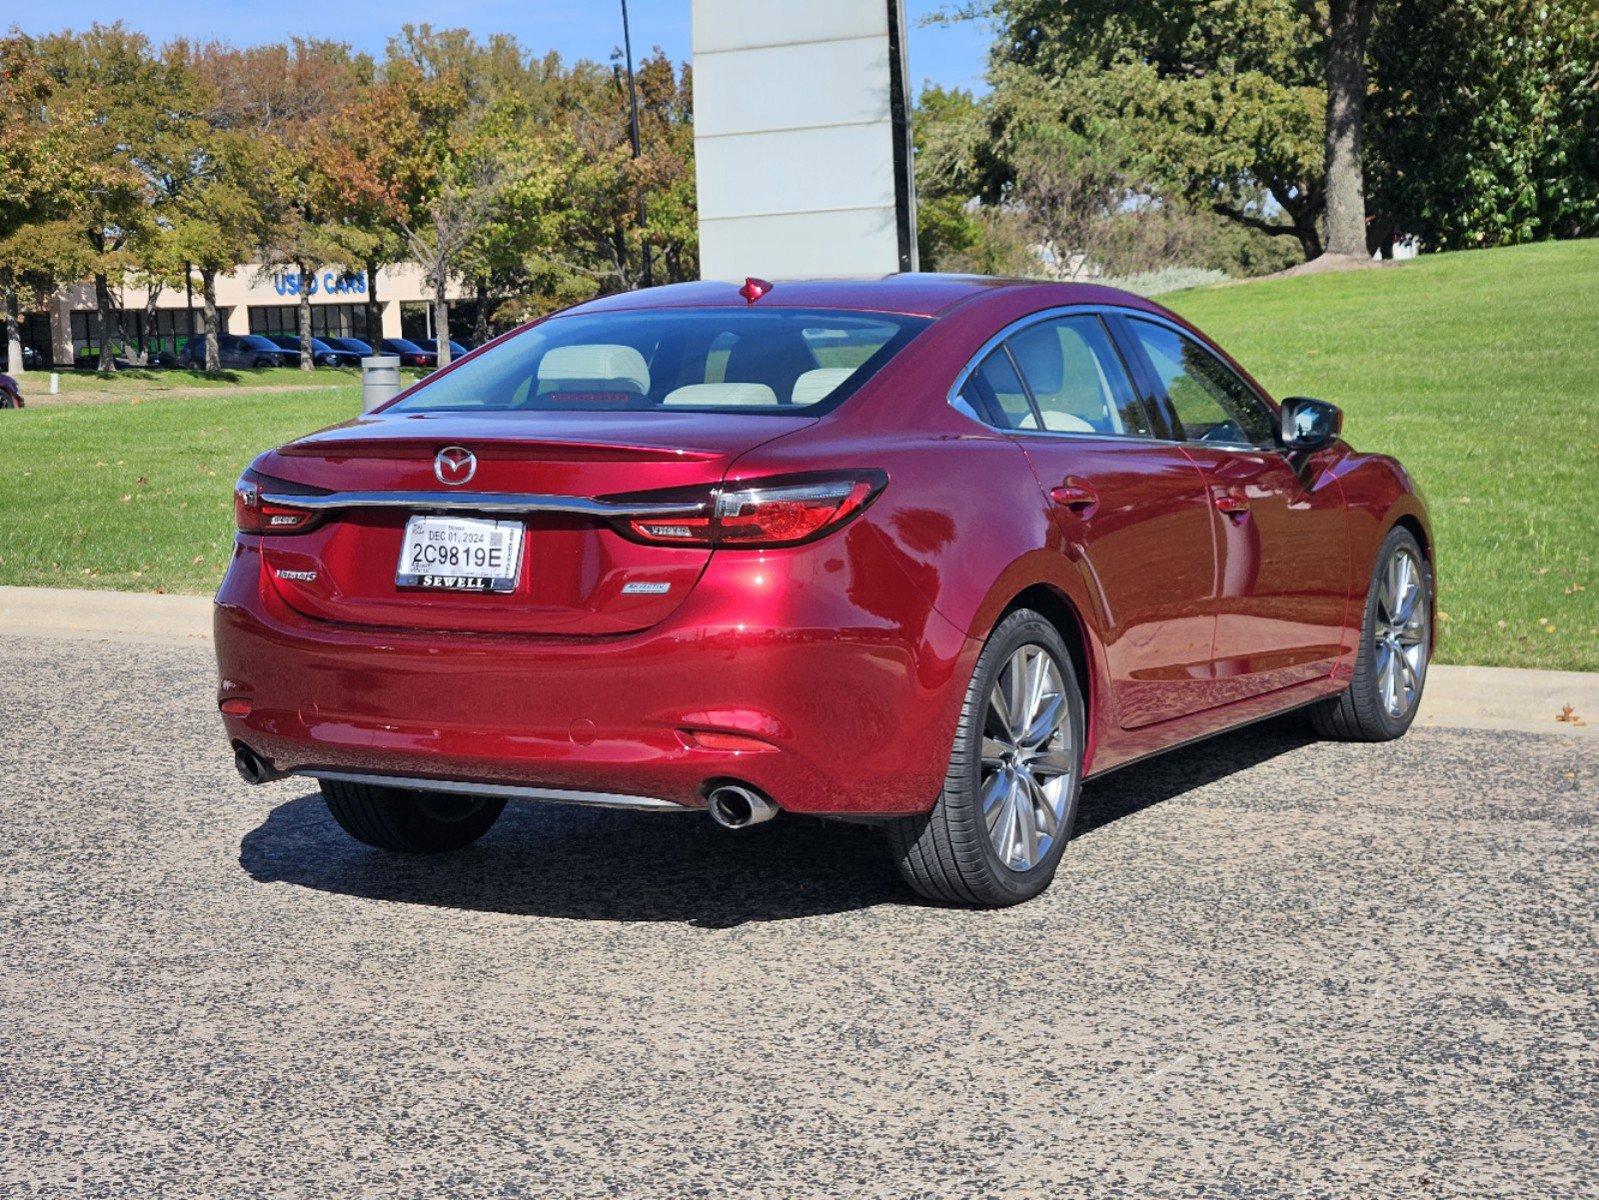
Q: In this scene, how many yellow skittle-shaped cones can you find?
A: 0